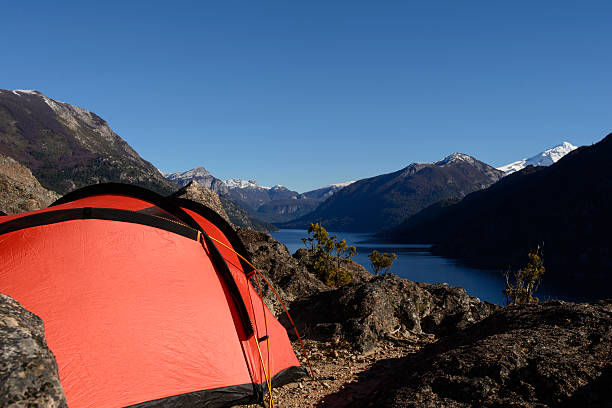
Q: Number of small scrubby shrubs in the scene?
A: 3